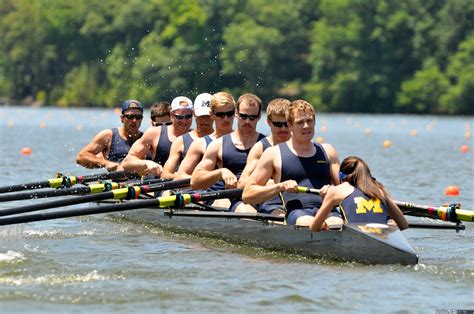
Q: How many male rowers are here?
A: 8